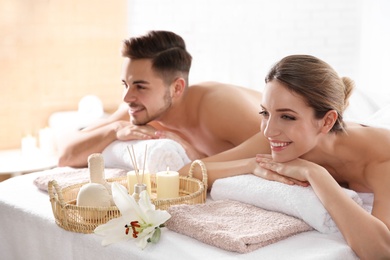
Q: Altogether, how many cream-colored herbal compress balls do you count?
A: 2